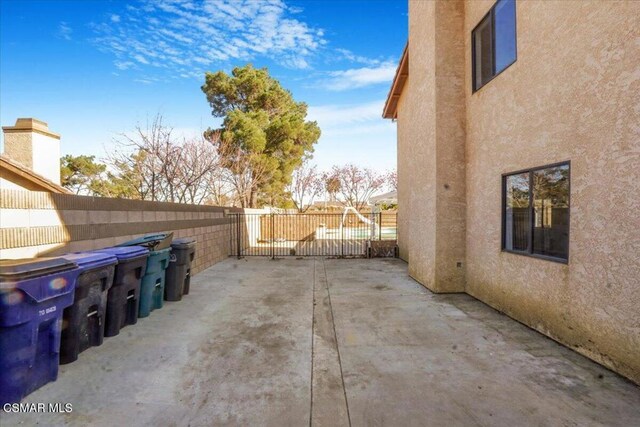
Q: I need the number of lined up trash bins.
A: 5